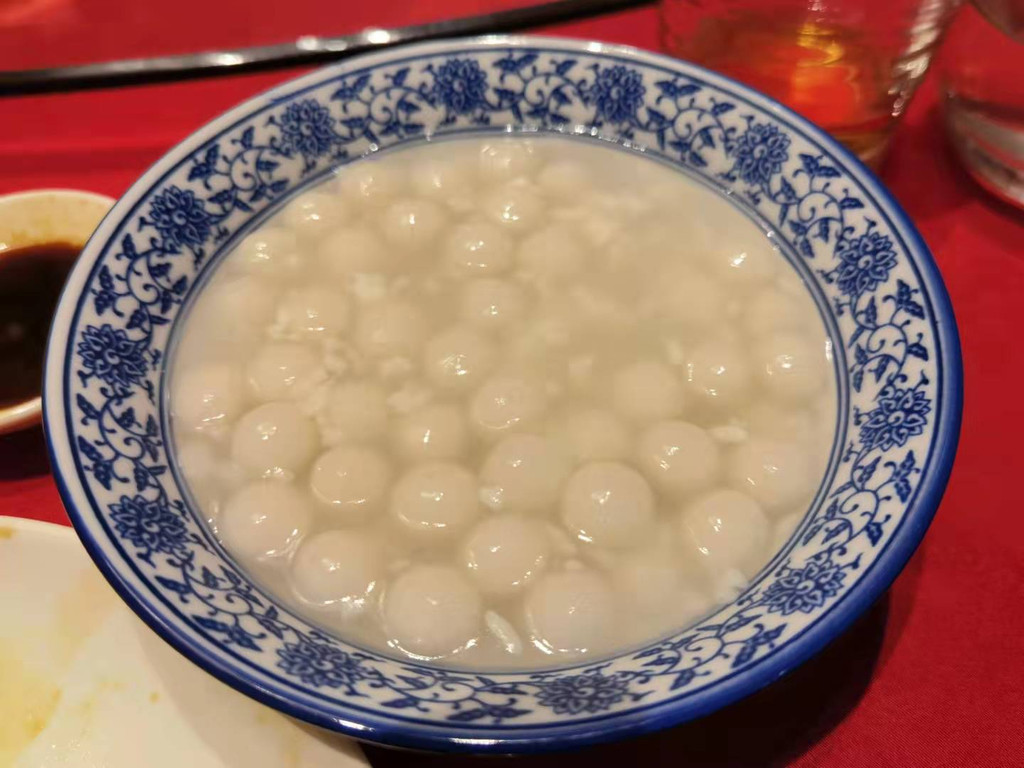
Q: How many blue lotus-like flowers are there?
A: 12